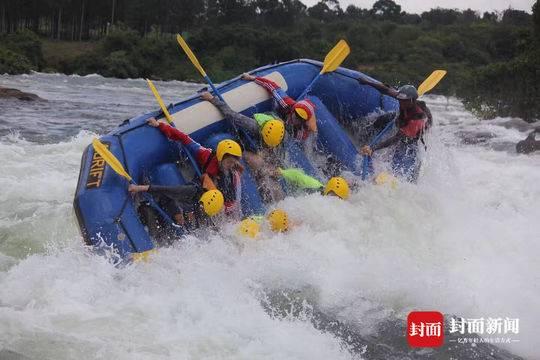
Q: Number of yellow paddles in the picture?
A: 5